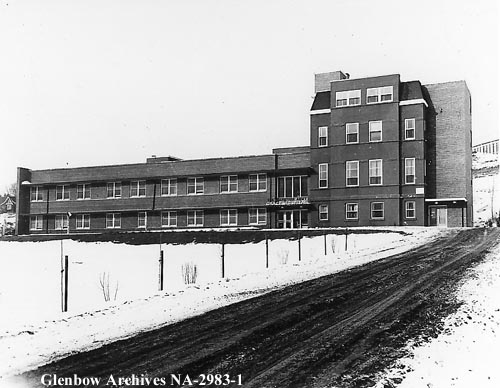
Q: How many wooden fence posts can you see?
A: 7